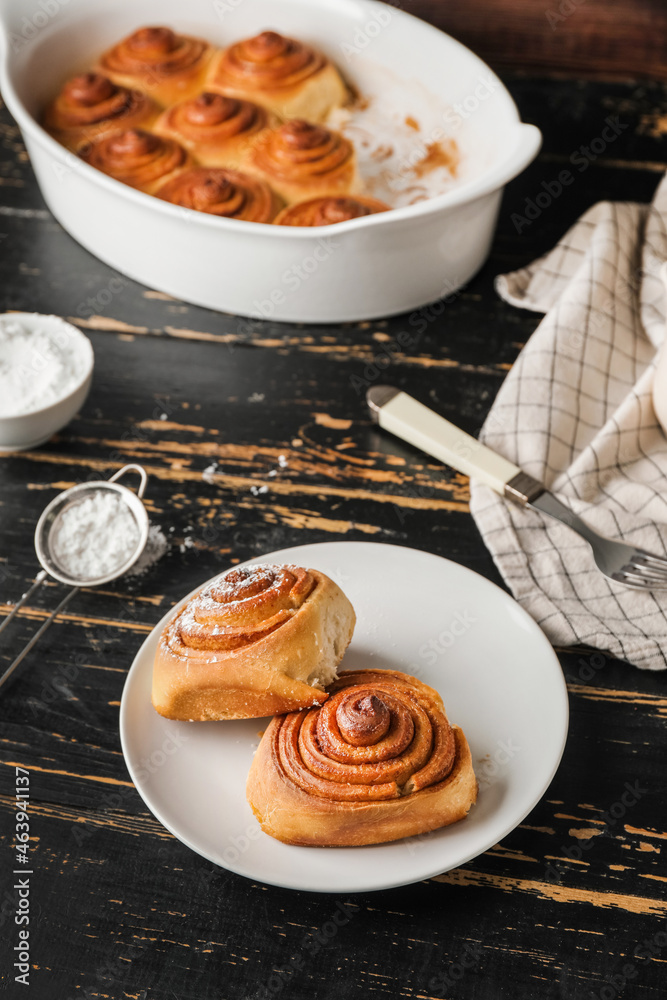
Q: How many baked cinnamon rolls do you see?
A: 10